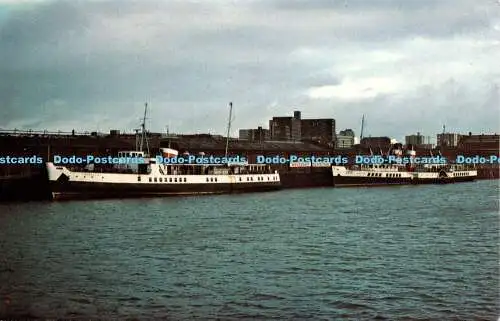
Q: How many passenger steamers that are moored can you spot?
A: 2